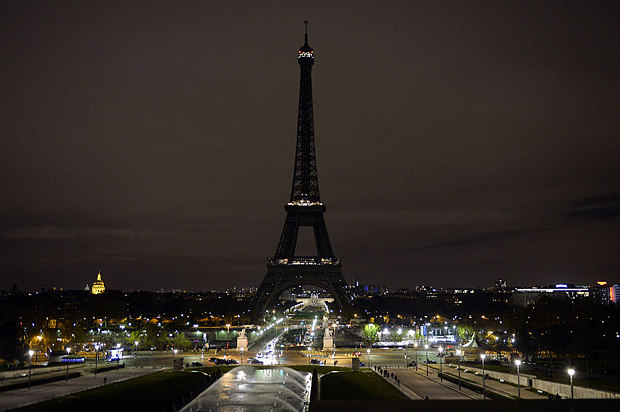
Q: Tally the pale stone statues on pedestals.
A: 2